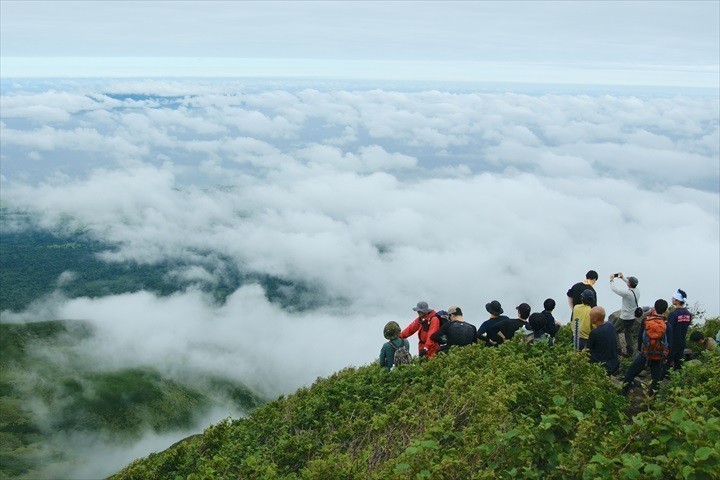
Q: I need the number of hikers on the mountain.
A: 14